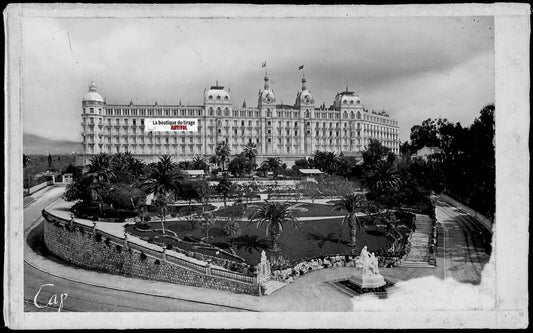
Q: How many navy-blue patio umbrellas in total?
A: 0